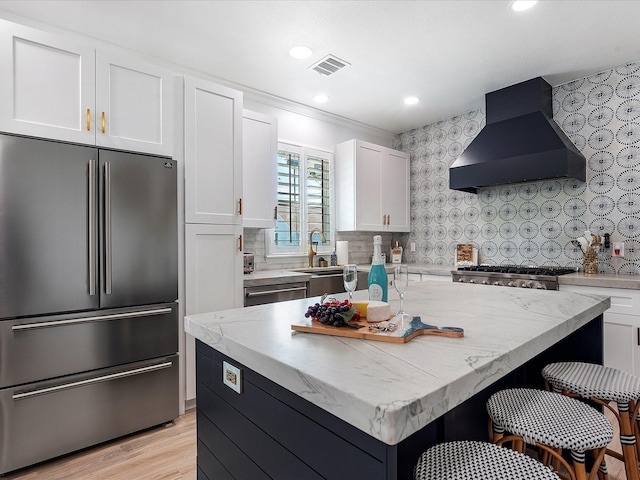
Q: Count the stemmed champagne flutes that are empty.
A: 2